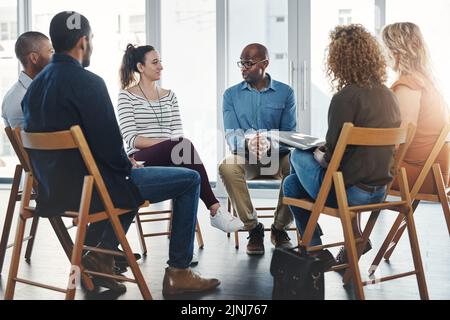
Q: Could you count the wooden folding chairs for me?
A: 6